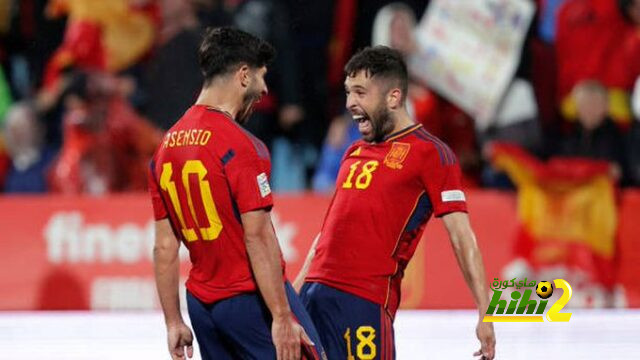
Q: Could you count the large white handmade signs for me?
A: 1